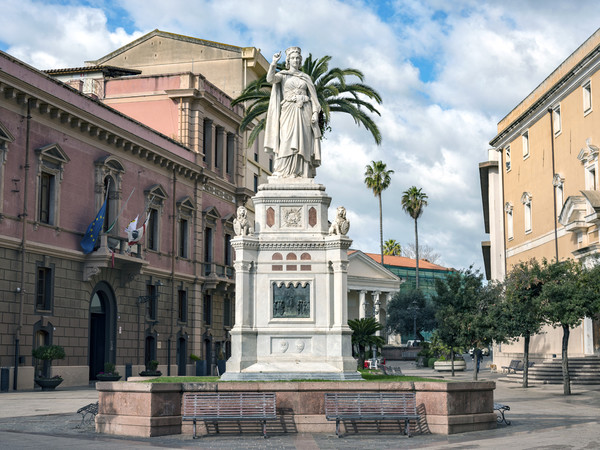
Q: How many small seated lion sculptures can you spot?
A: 2